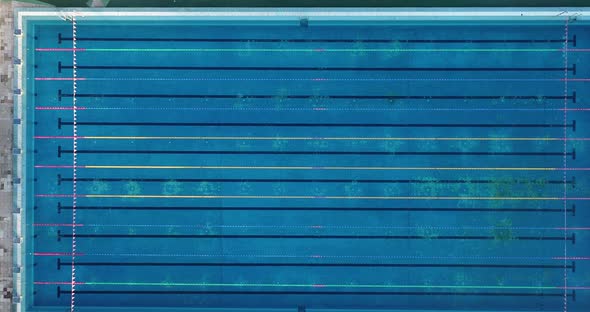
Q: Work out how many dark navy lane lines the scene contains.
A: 10